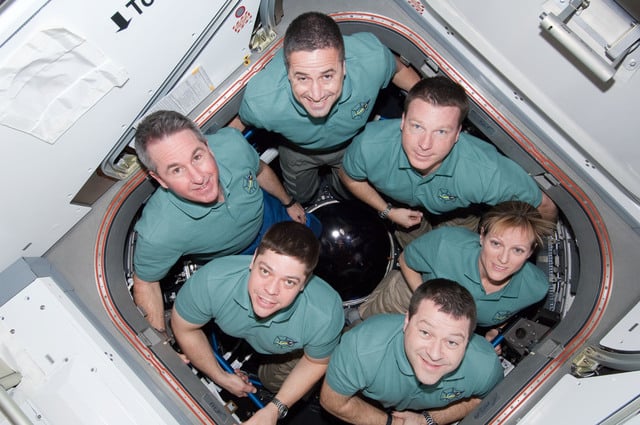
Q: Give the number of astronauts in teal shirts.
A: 6